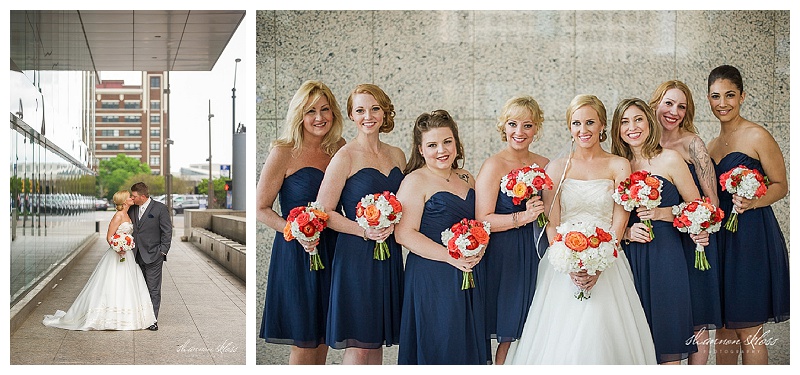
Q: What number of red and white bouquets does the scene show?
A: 9